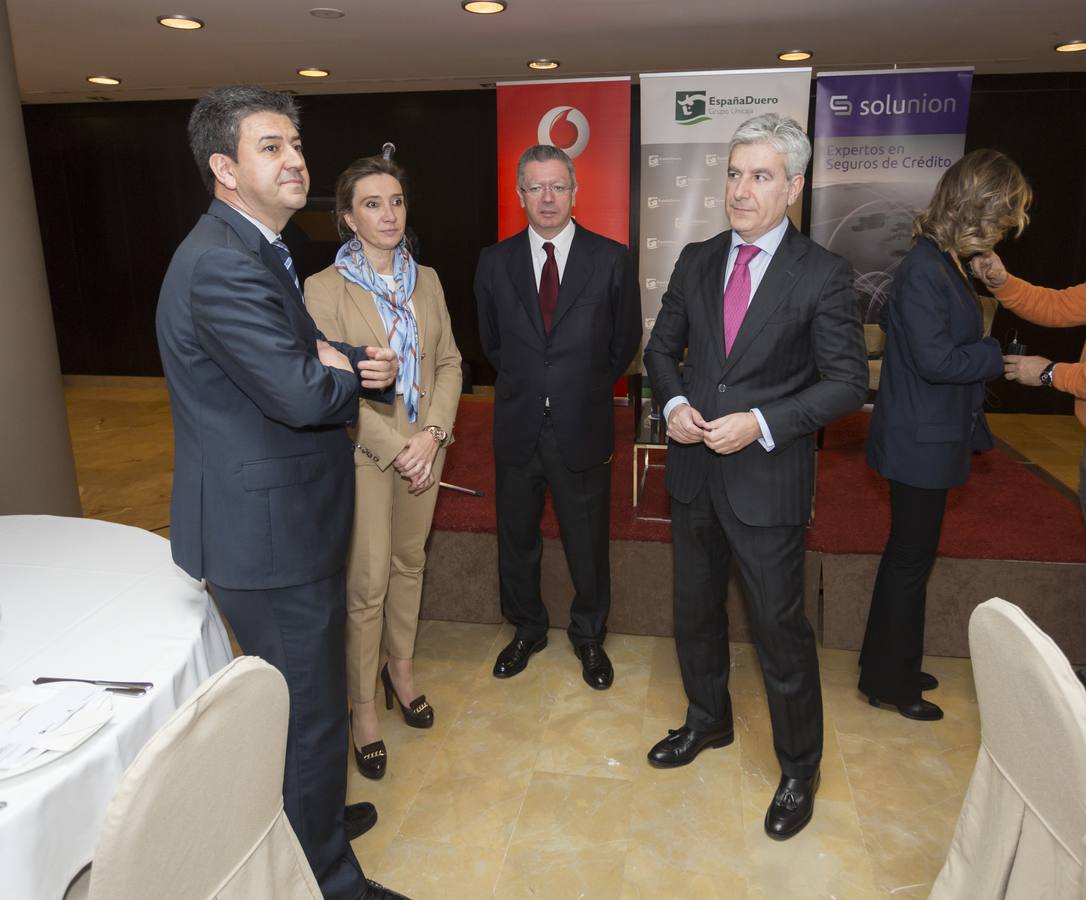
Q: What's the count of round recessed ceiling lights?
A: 7